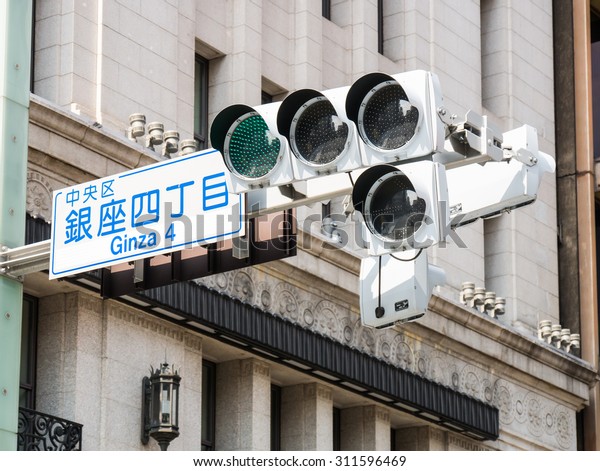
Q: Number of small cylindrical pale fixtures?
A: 12